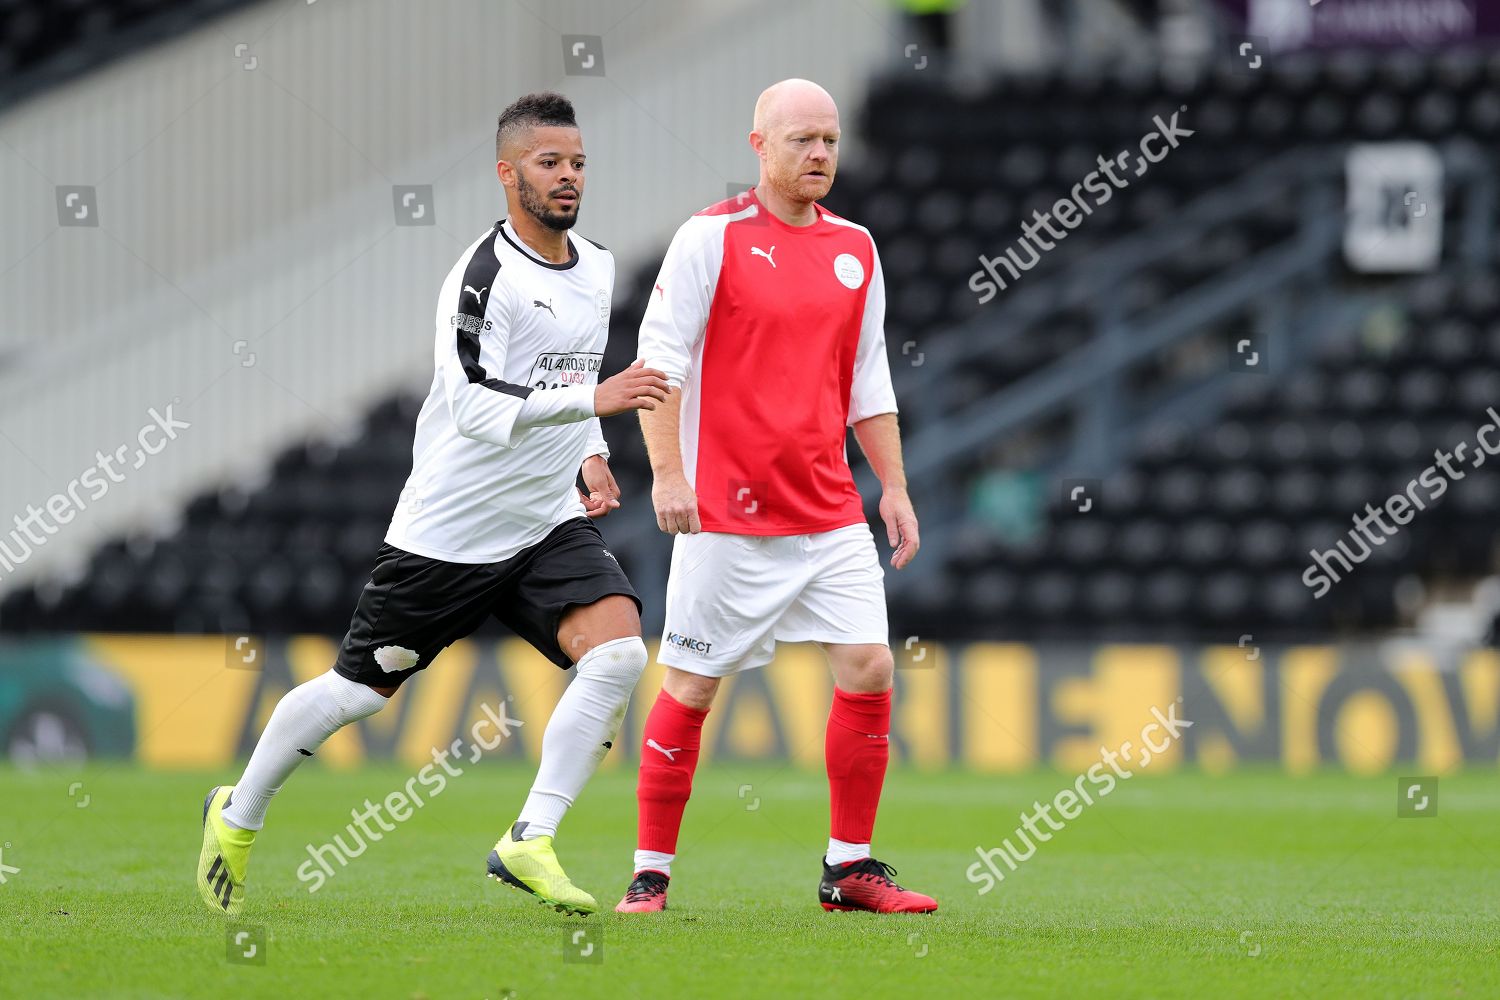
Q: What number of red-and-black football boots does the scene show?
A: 2